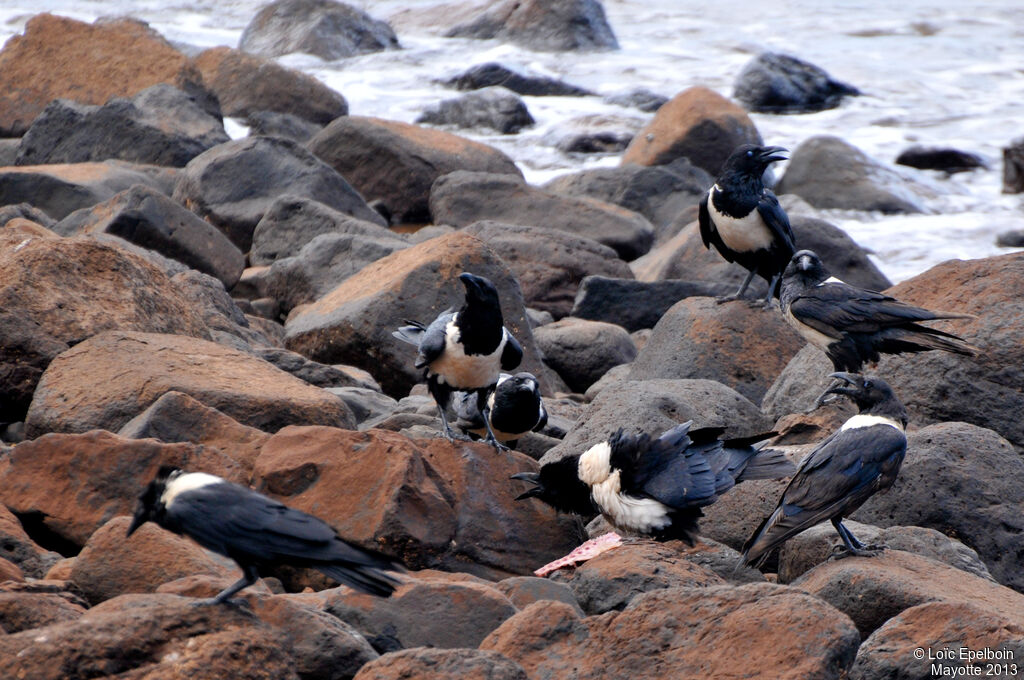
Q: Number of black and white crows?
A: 7